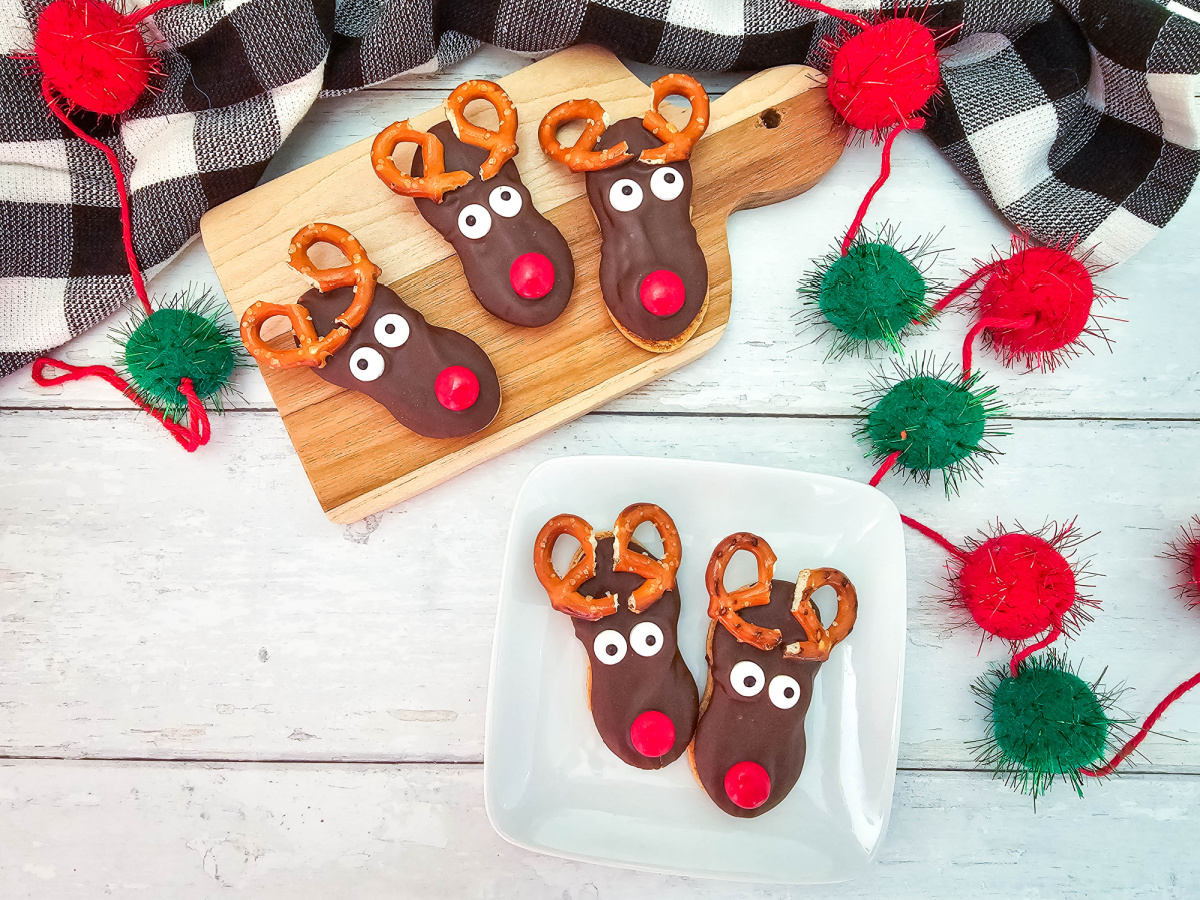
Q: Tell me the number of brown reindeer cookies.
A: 5